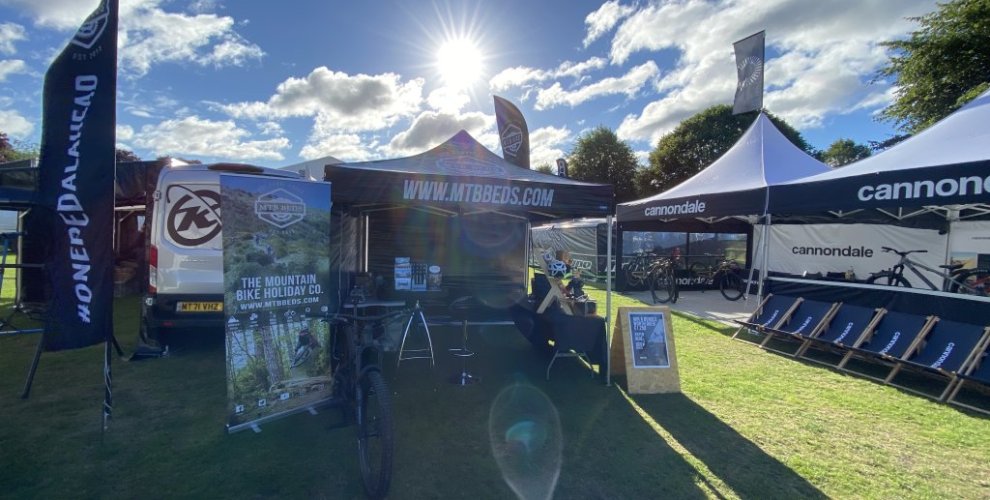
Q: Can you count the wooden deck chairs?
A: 6